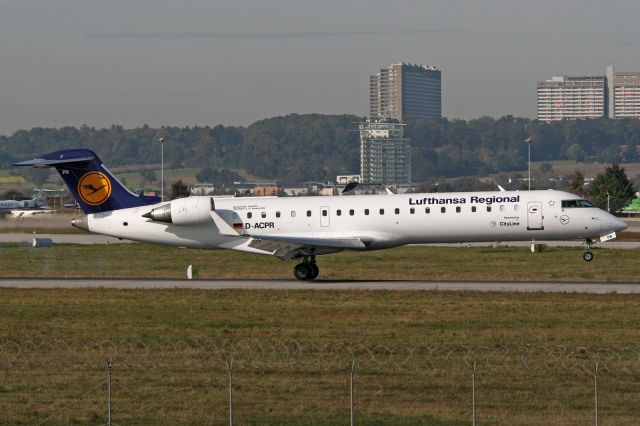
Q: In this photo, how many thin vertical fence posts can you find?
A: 5